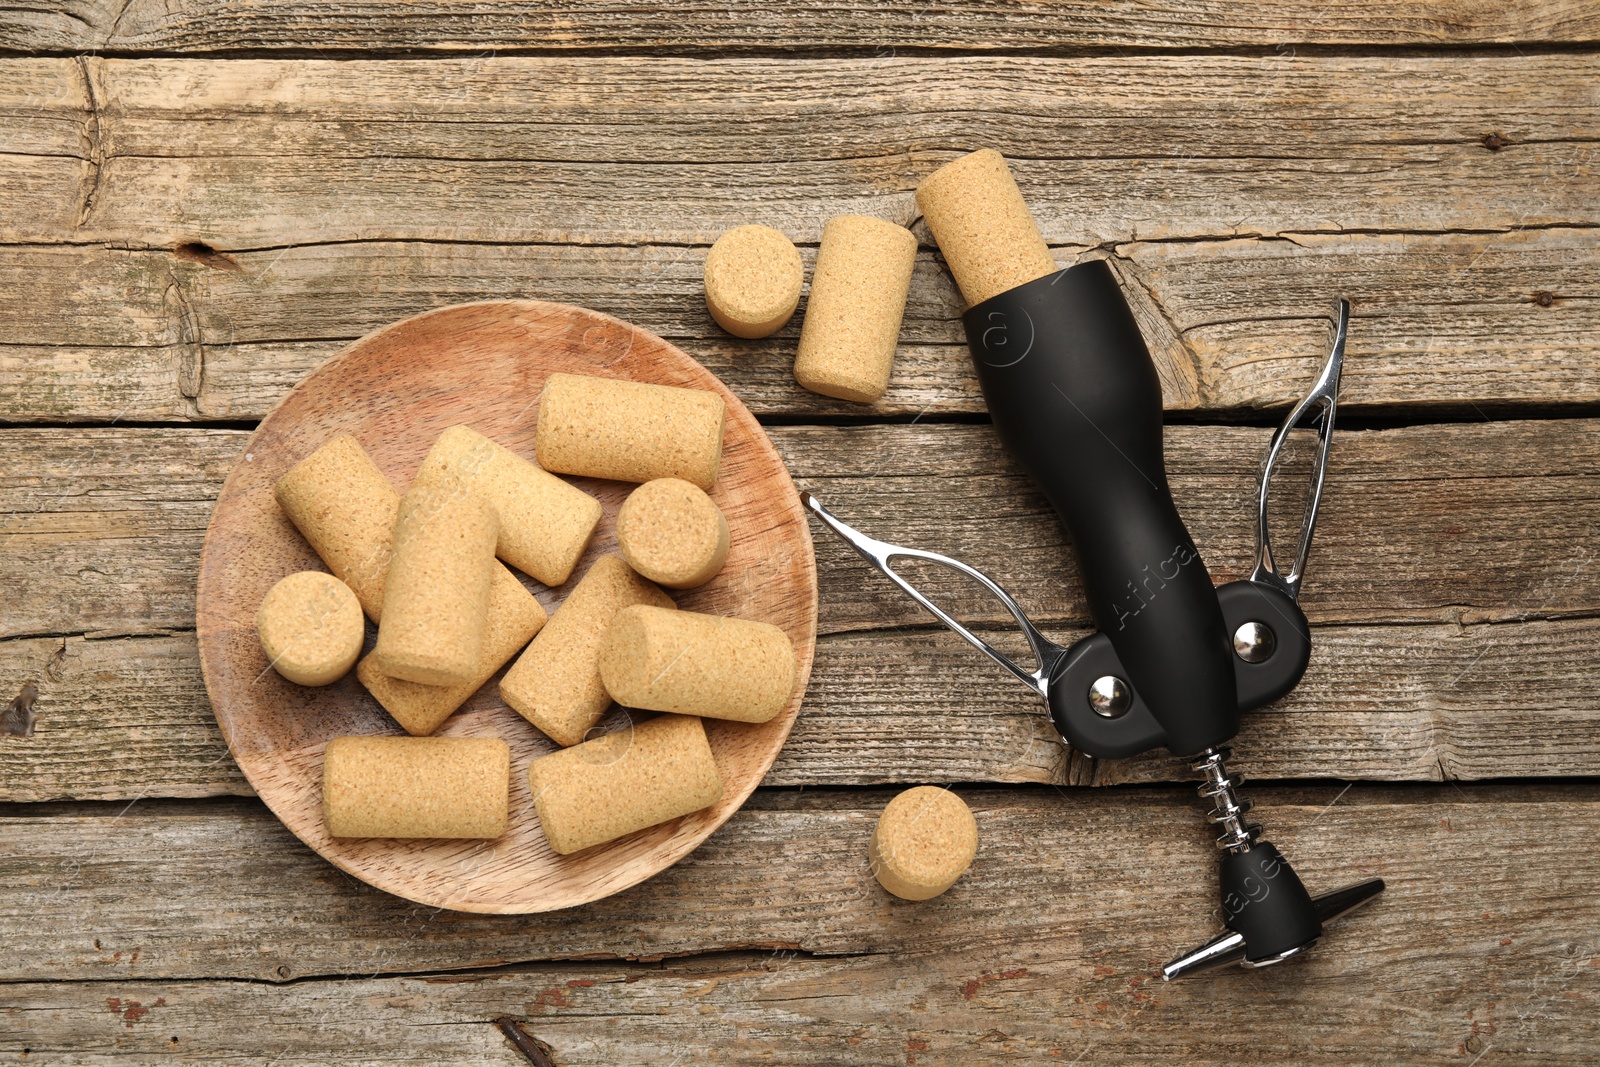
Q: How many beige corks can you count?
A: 15